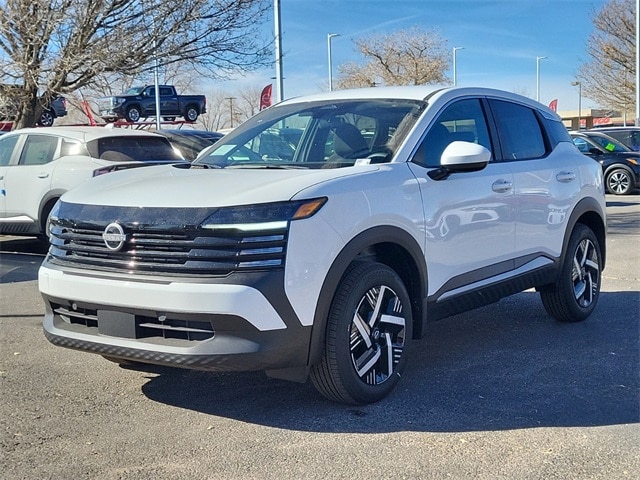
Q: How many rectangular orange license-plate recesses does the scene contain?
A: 0